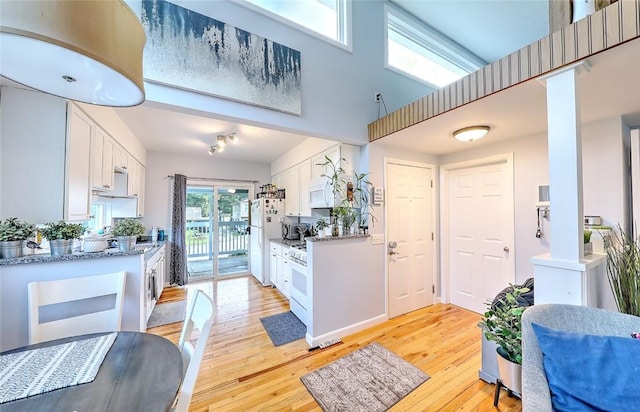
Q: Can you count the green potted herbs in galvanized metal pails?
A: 3